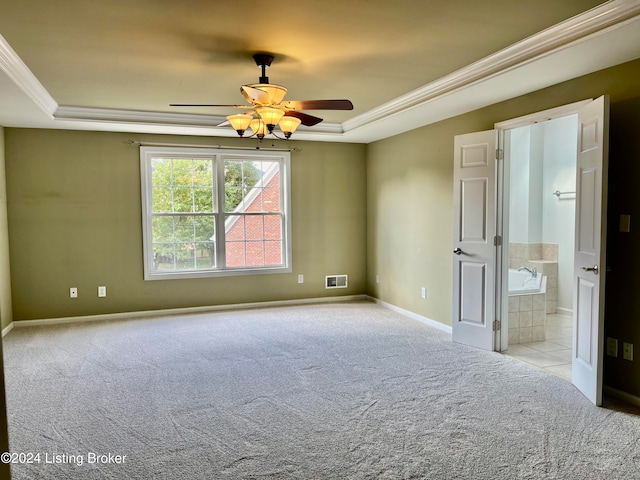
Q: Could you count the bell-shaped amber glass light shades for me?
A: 4